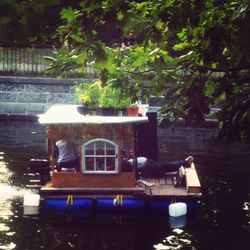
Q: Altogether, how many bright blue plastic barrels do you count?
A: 3